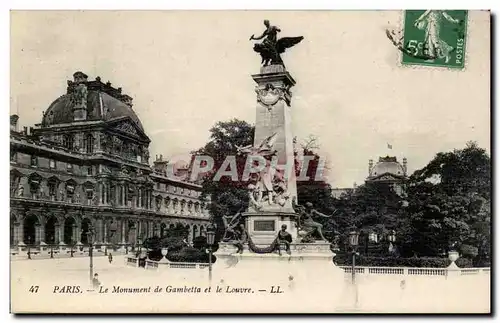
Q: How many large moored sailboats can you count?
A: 0